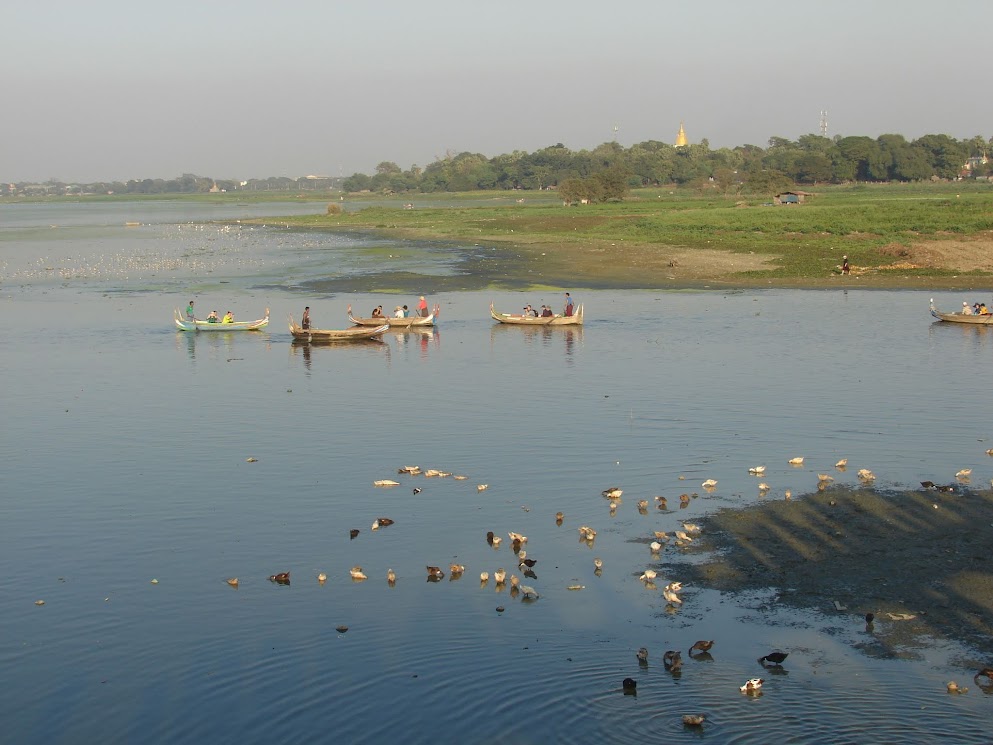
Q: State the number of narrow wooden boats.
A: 5